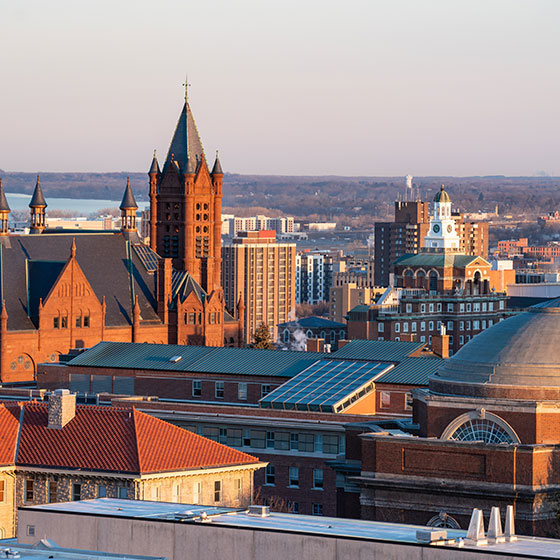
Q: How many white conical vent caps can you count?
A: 3